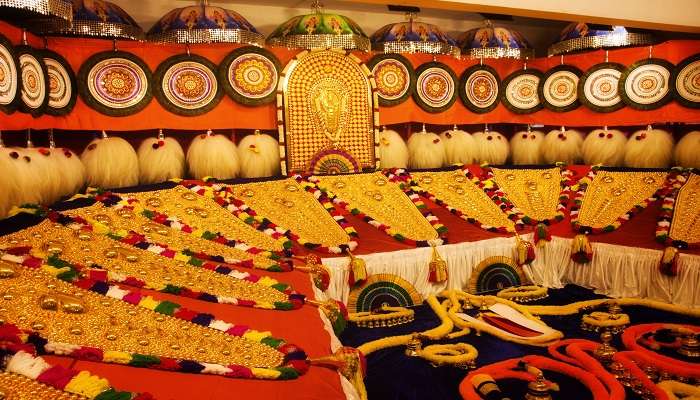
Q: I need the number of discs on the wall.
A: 14